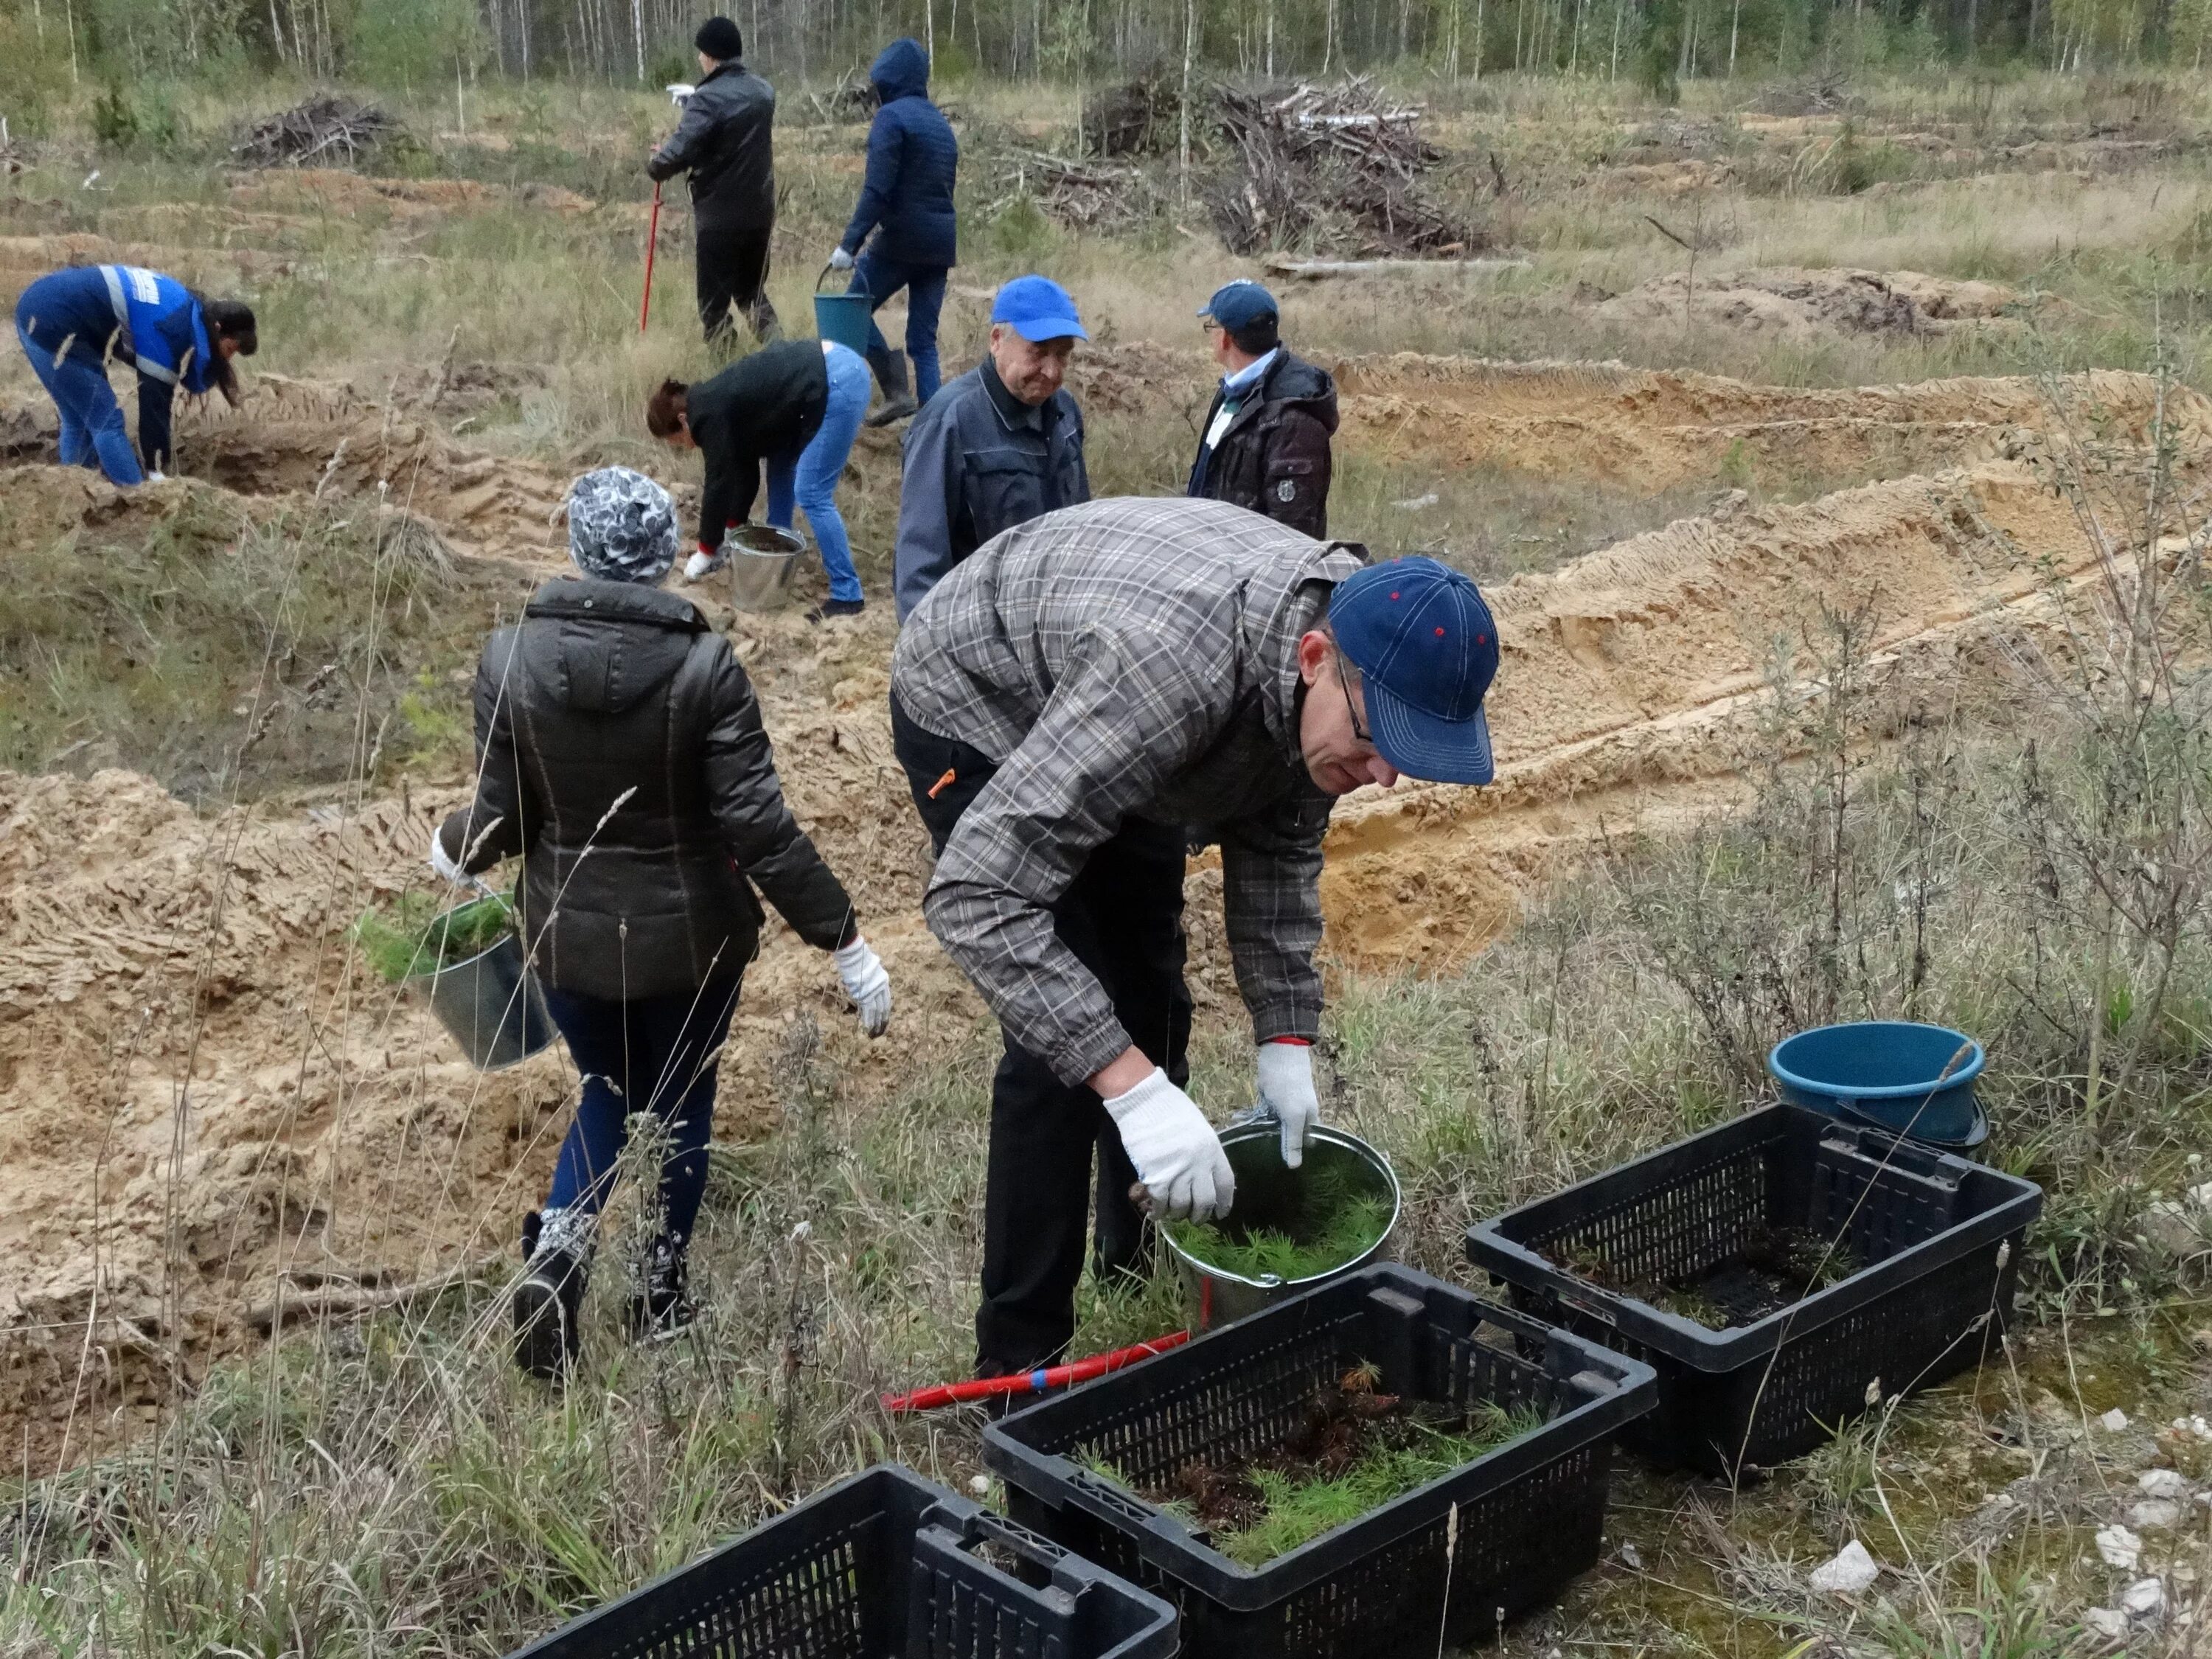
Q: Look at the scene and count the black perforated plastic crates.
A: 3